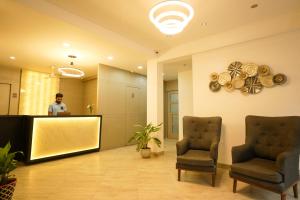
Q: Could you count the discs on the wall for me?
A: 13